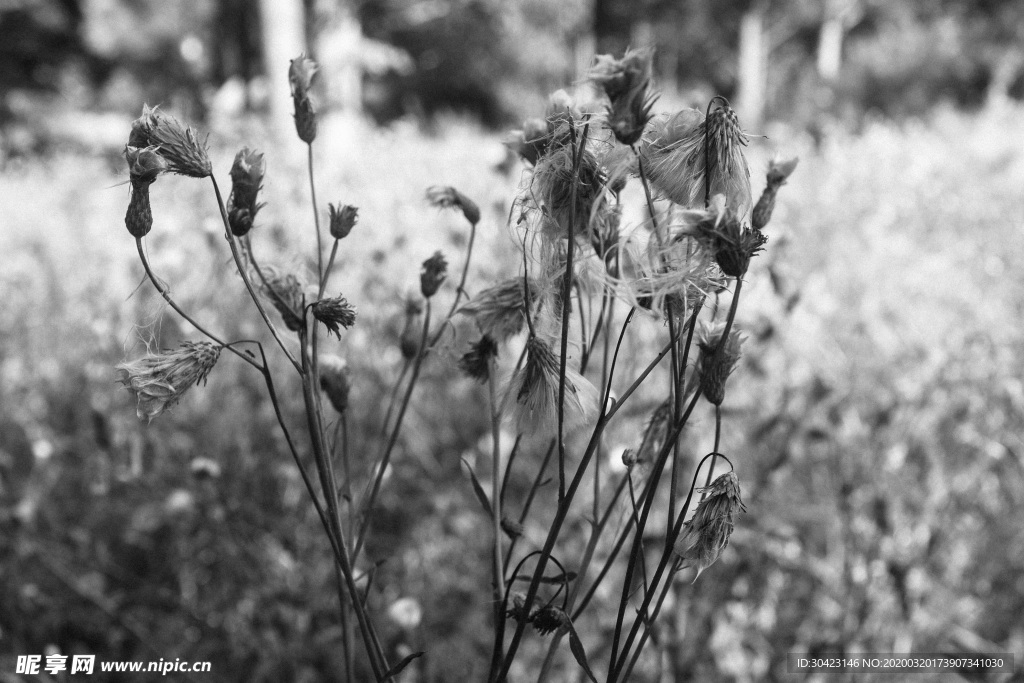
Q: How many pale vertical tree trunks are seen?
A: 4